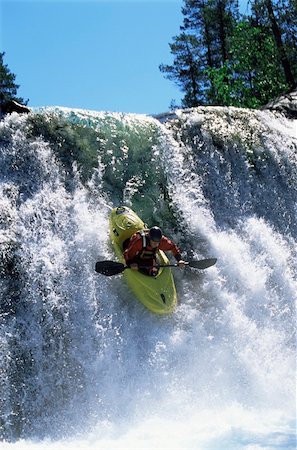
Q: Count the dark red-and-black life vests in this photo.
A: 1